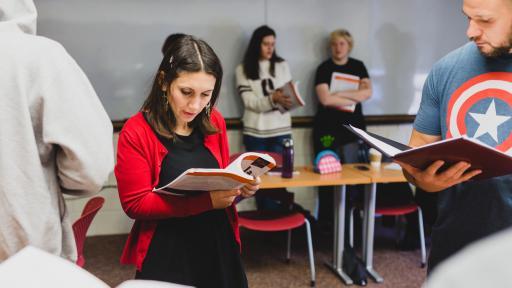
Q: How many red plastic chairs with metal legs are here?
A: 3